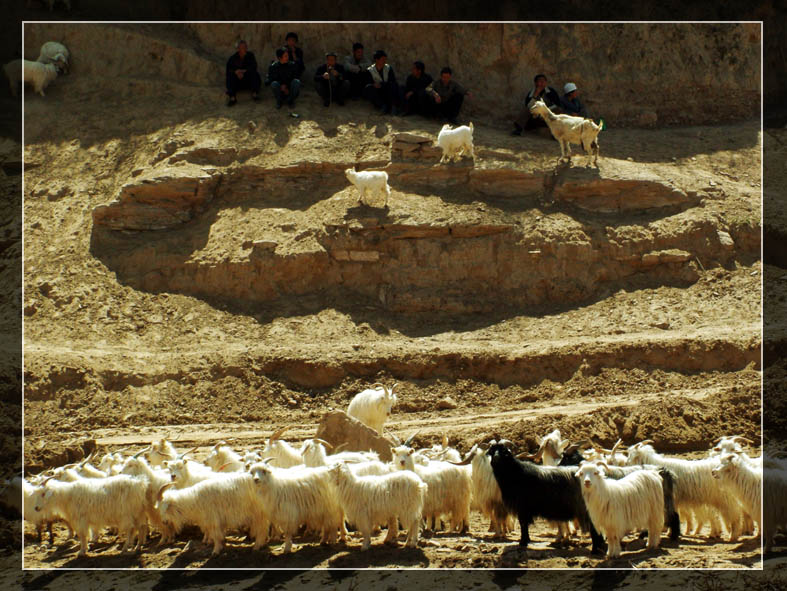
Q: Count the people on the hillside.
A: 10